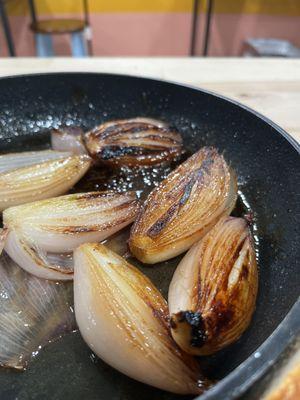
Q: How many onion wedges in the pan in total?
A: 6